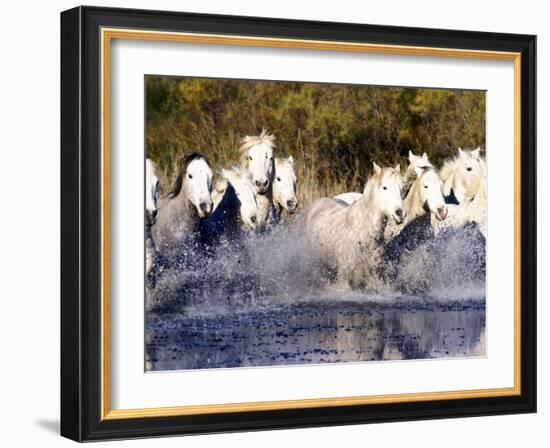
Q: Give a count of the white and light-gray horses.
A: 9